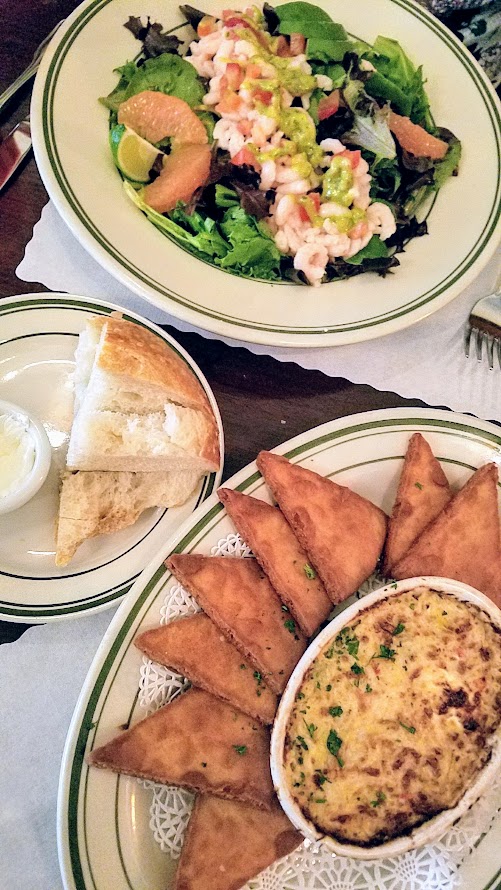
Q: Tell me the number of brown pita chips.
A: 8